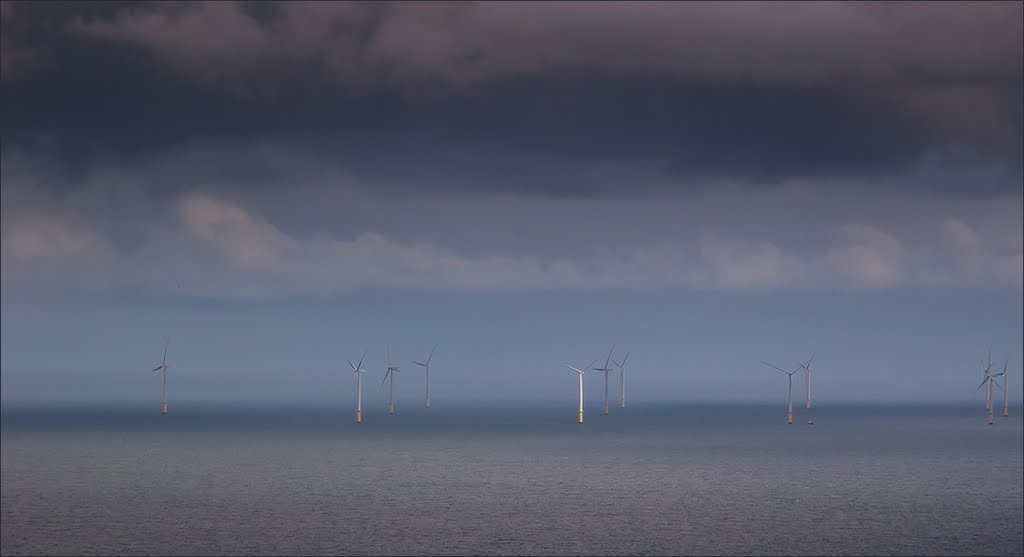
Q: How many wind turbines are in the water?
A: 12